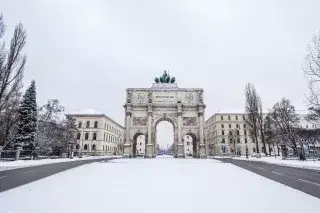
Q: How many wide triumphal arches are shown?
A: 1